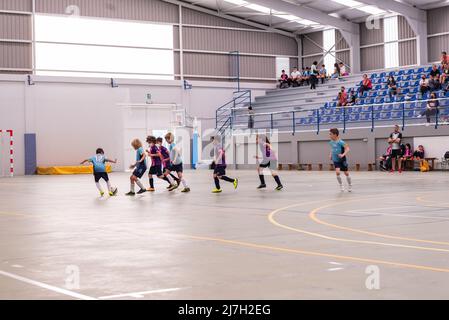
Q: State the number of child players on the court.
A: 8